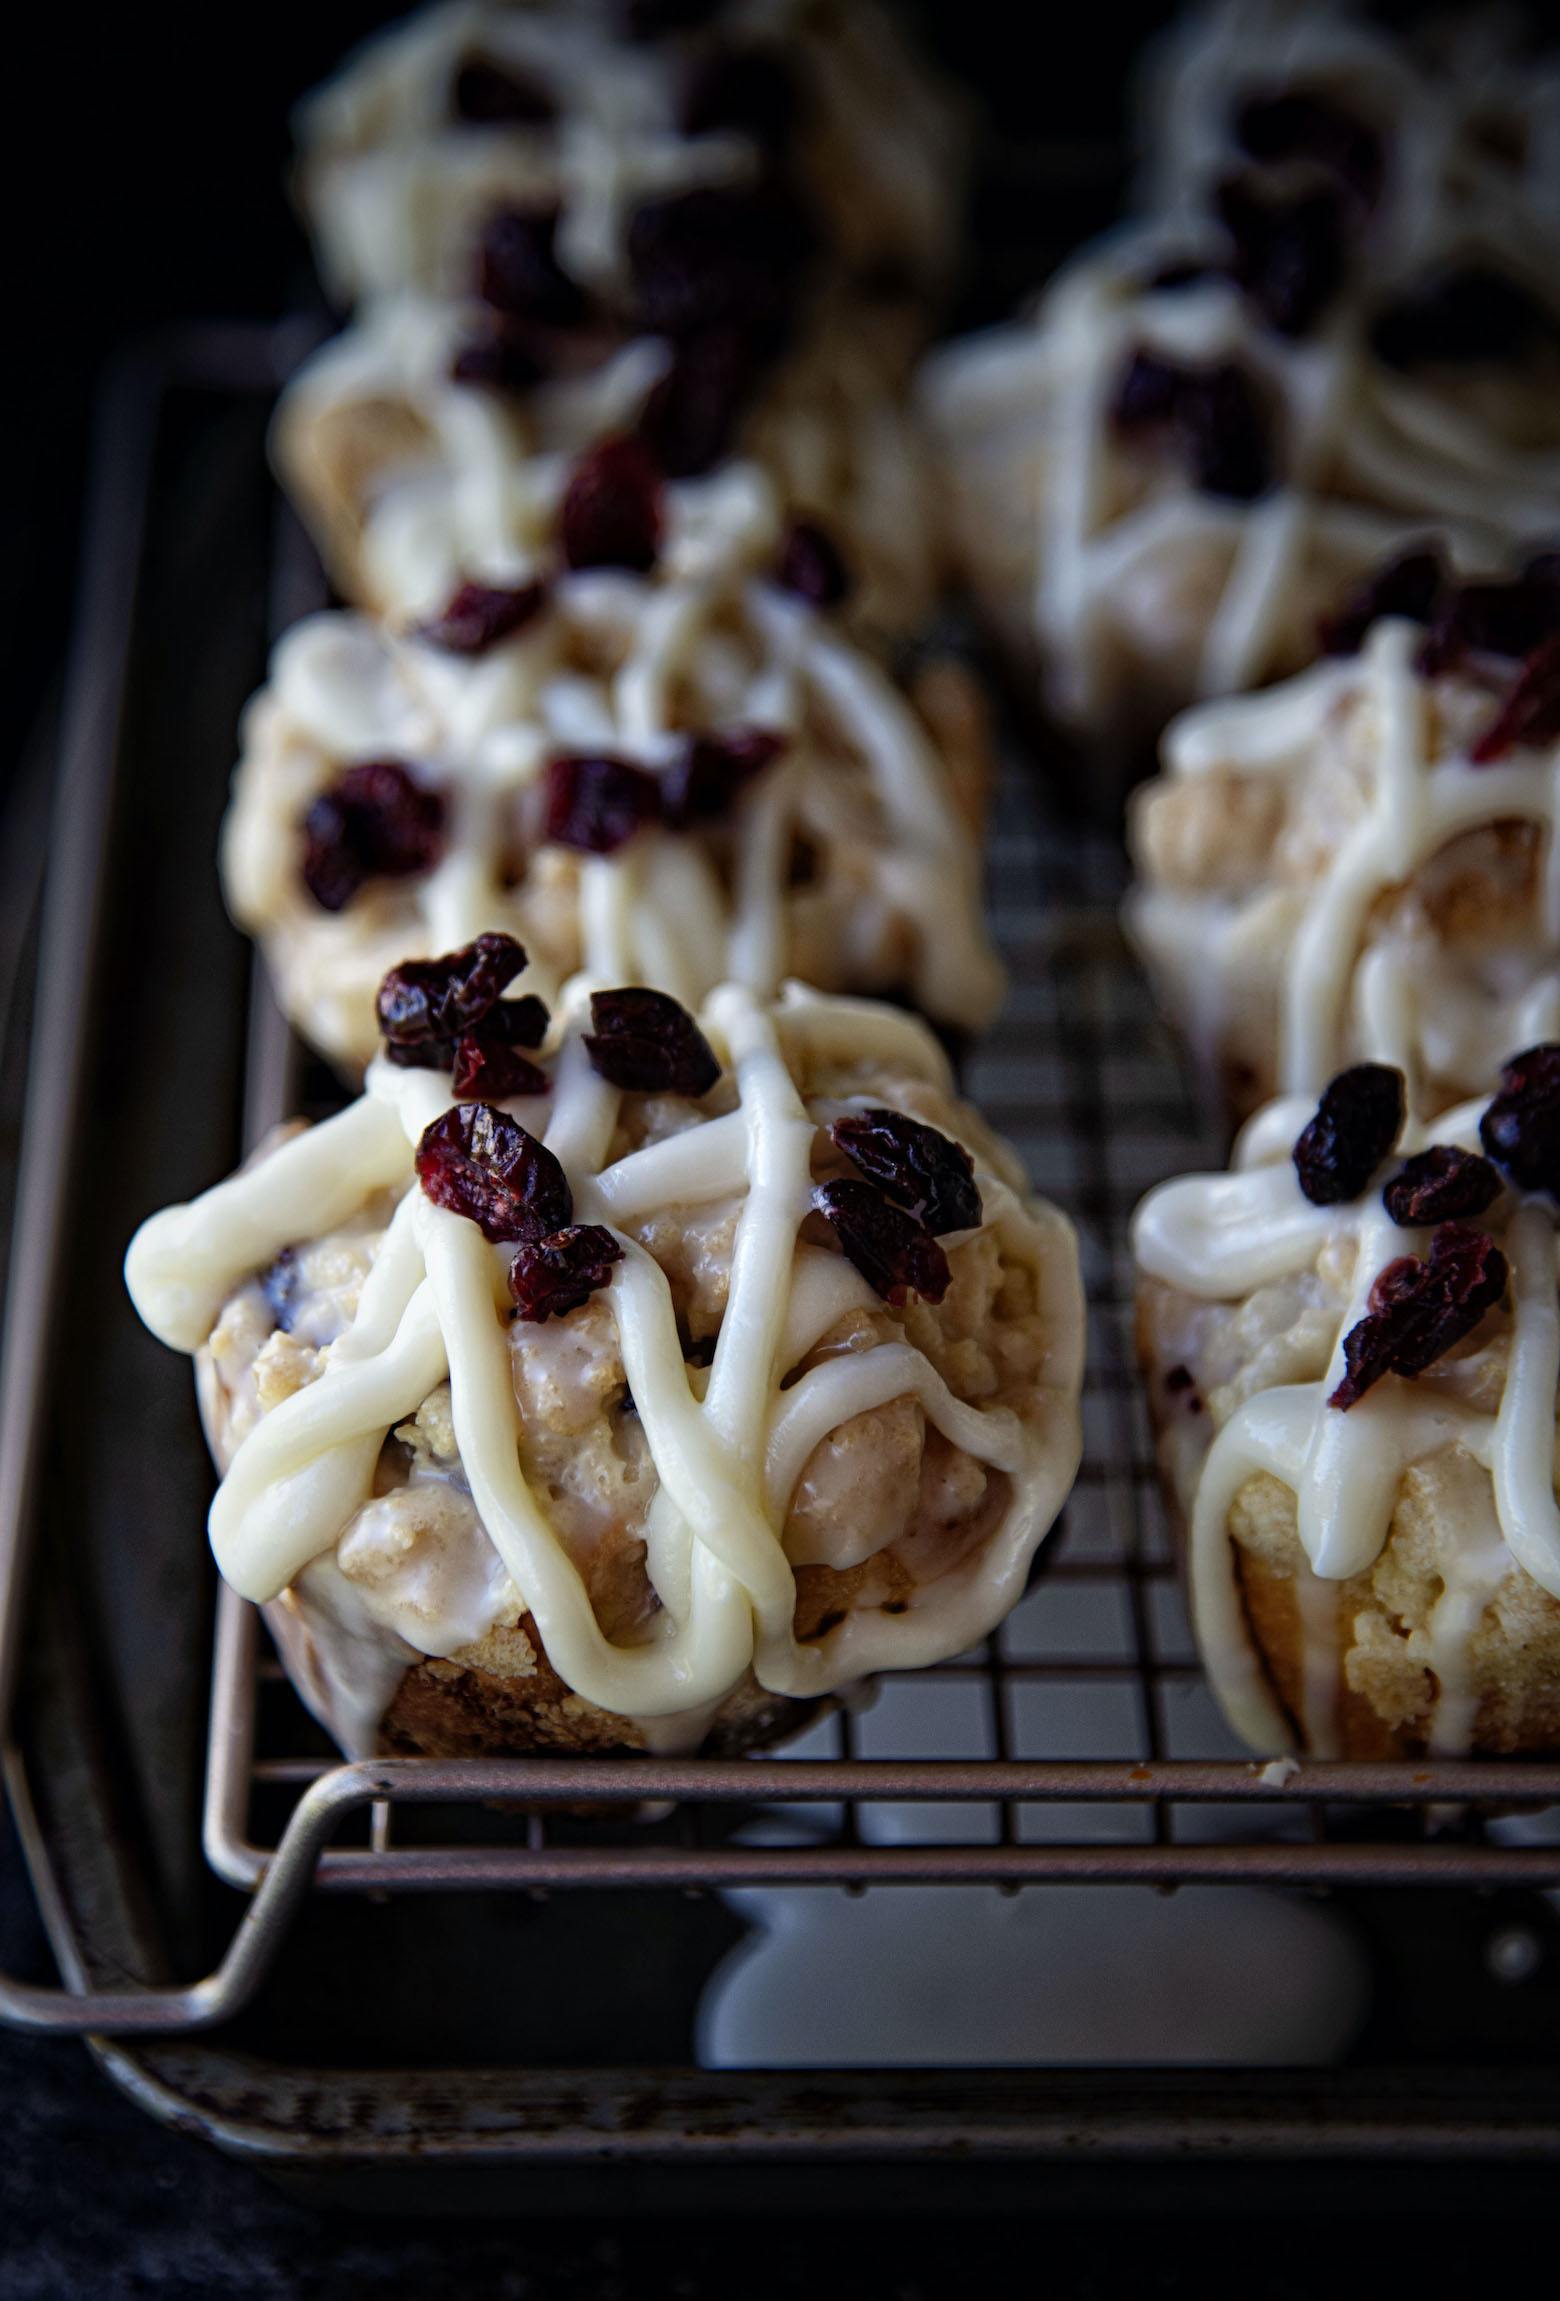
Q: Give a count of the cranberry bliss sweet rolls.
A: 8